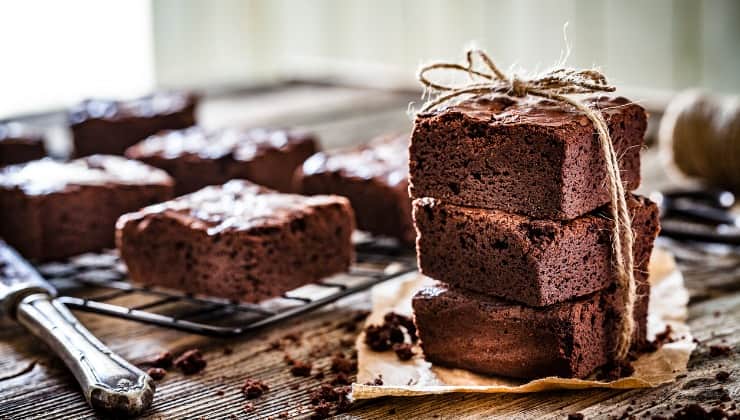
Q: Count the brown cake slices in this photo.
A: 9